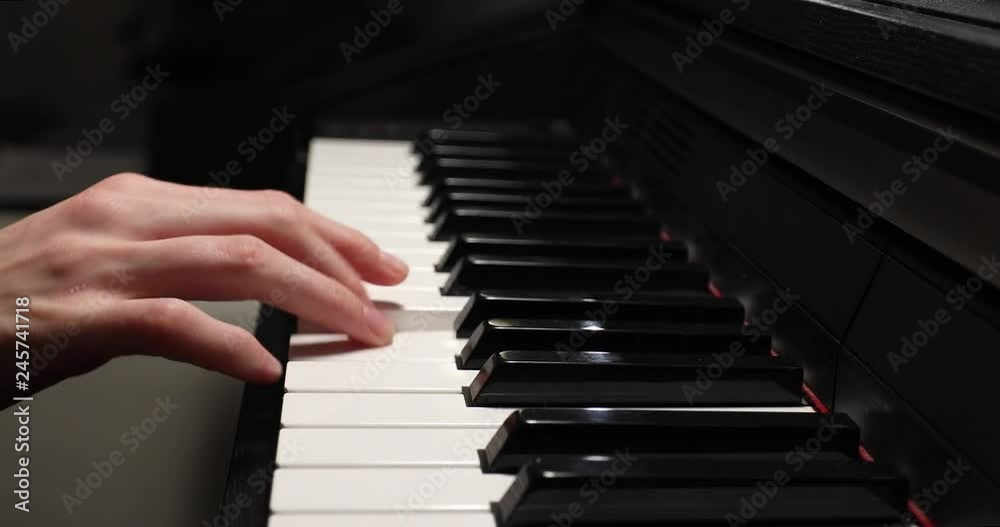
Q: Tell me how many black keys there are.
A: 13